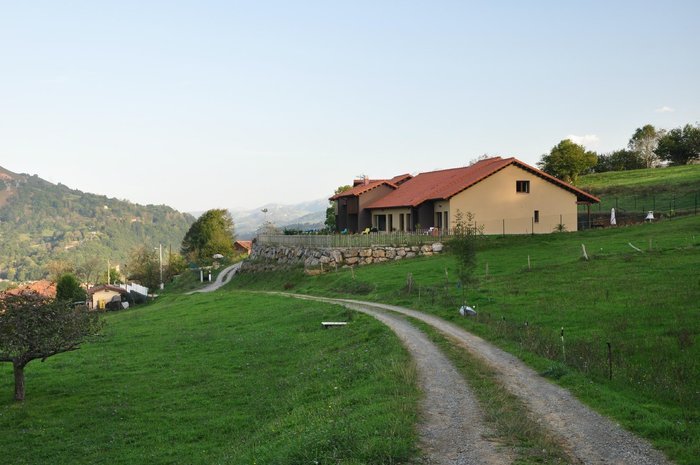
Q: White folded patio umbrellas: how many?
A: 2